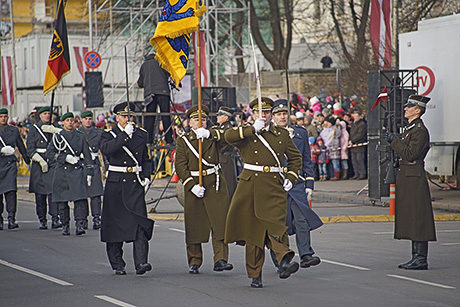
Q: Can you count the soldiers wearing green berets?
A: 4